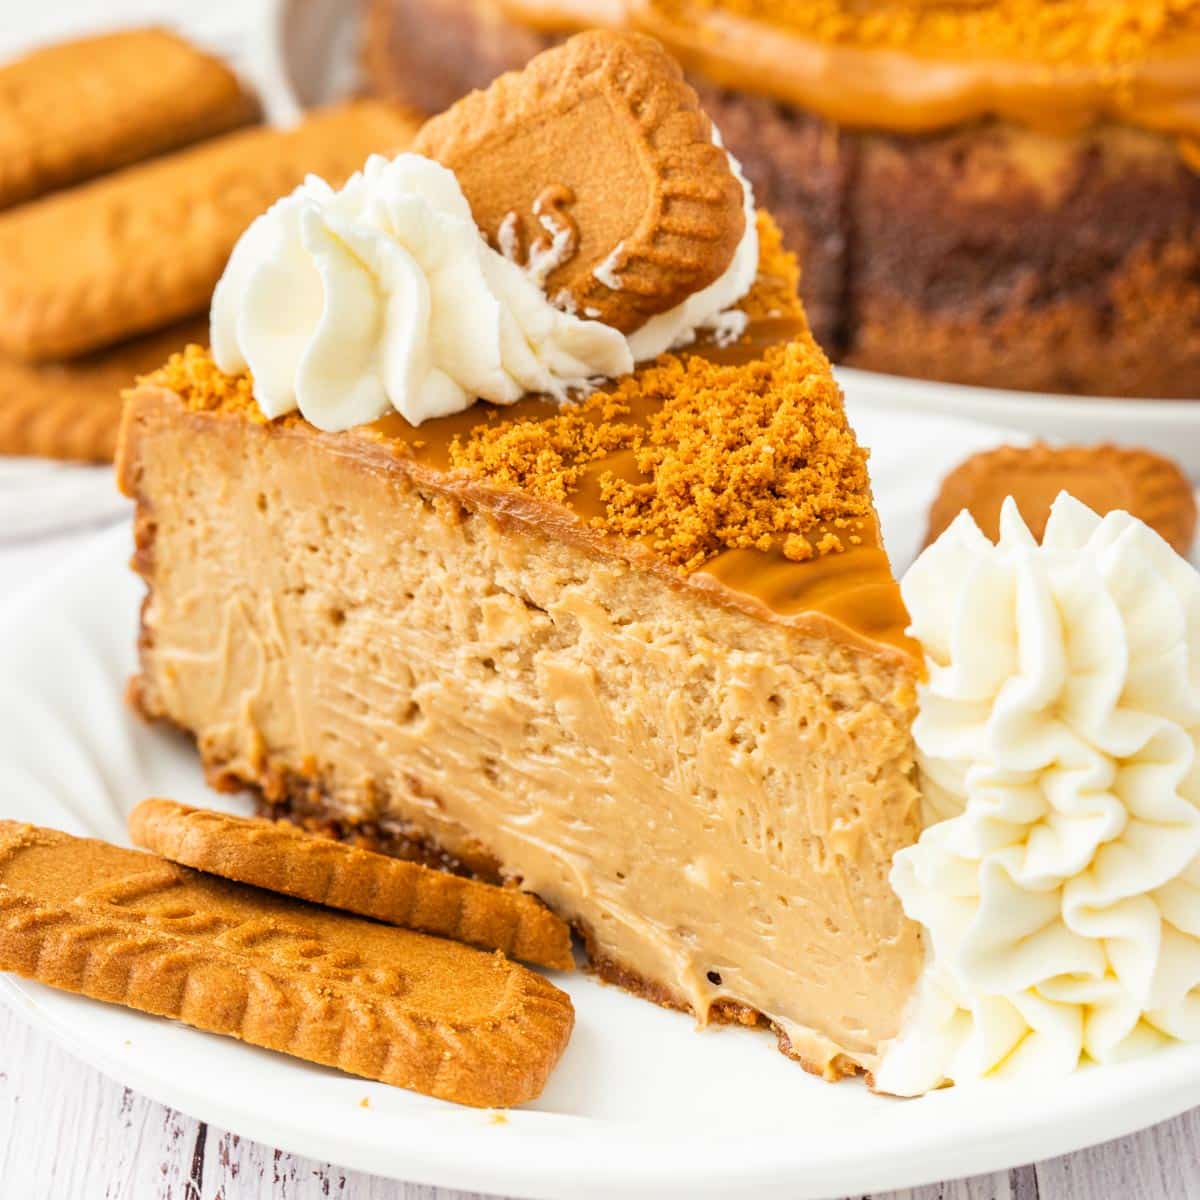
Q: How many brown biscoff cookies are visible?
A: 7